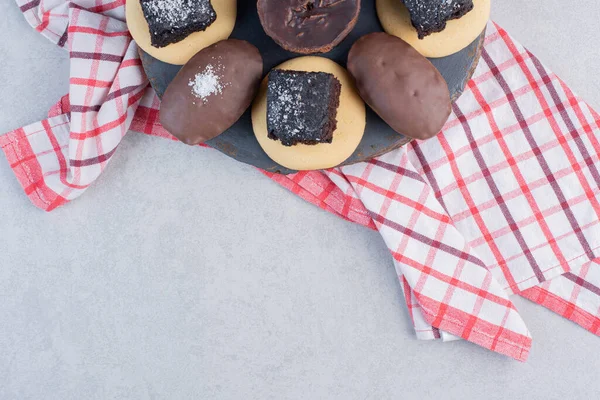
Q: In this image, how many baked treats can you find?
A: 6